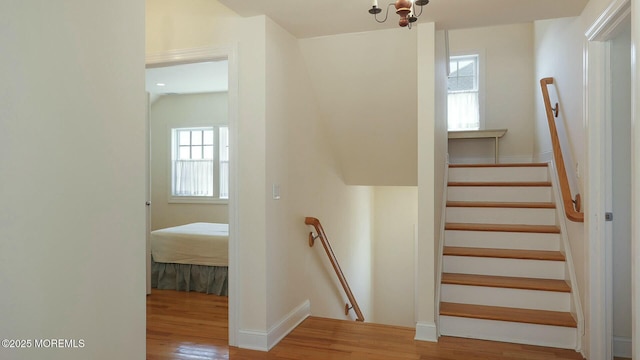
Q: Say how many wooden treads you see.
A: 7